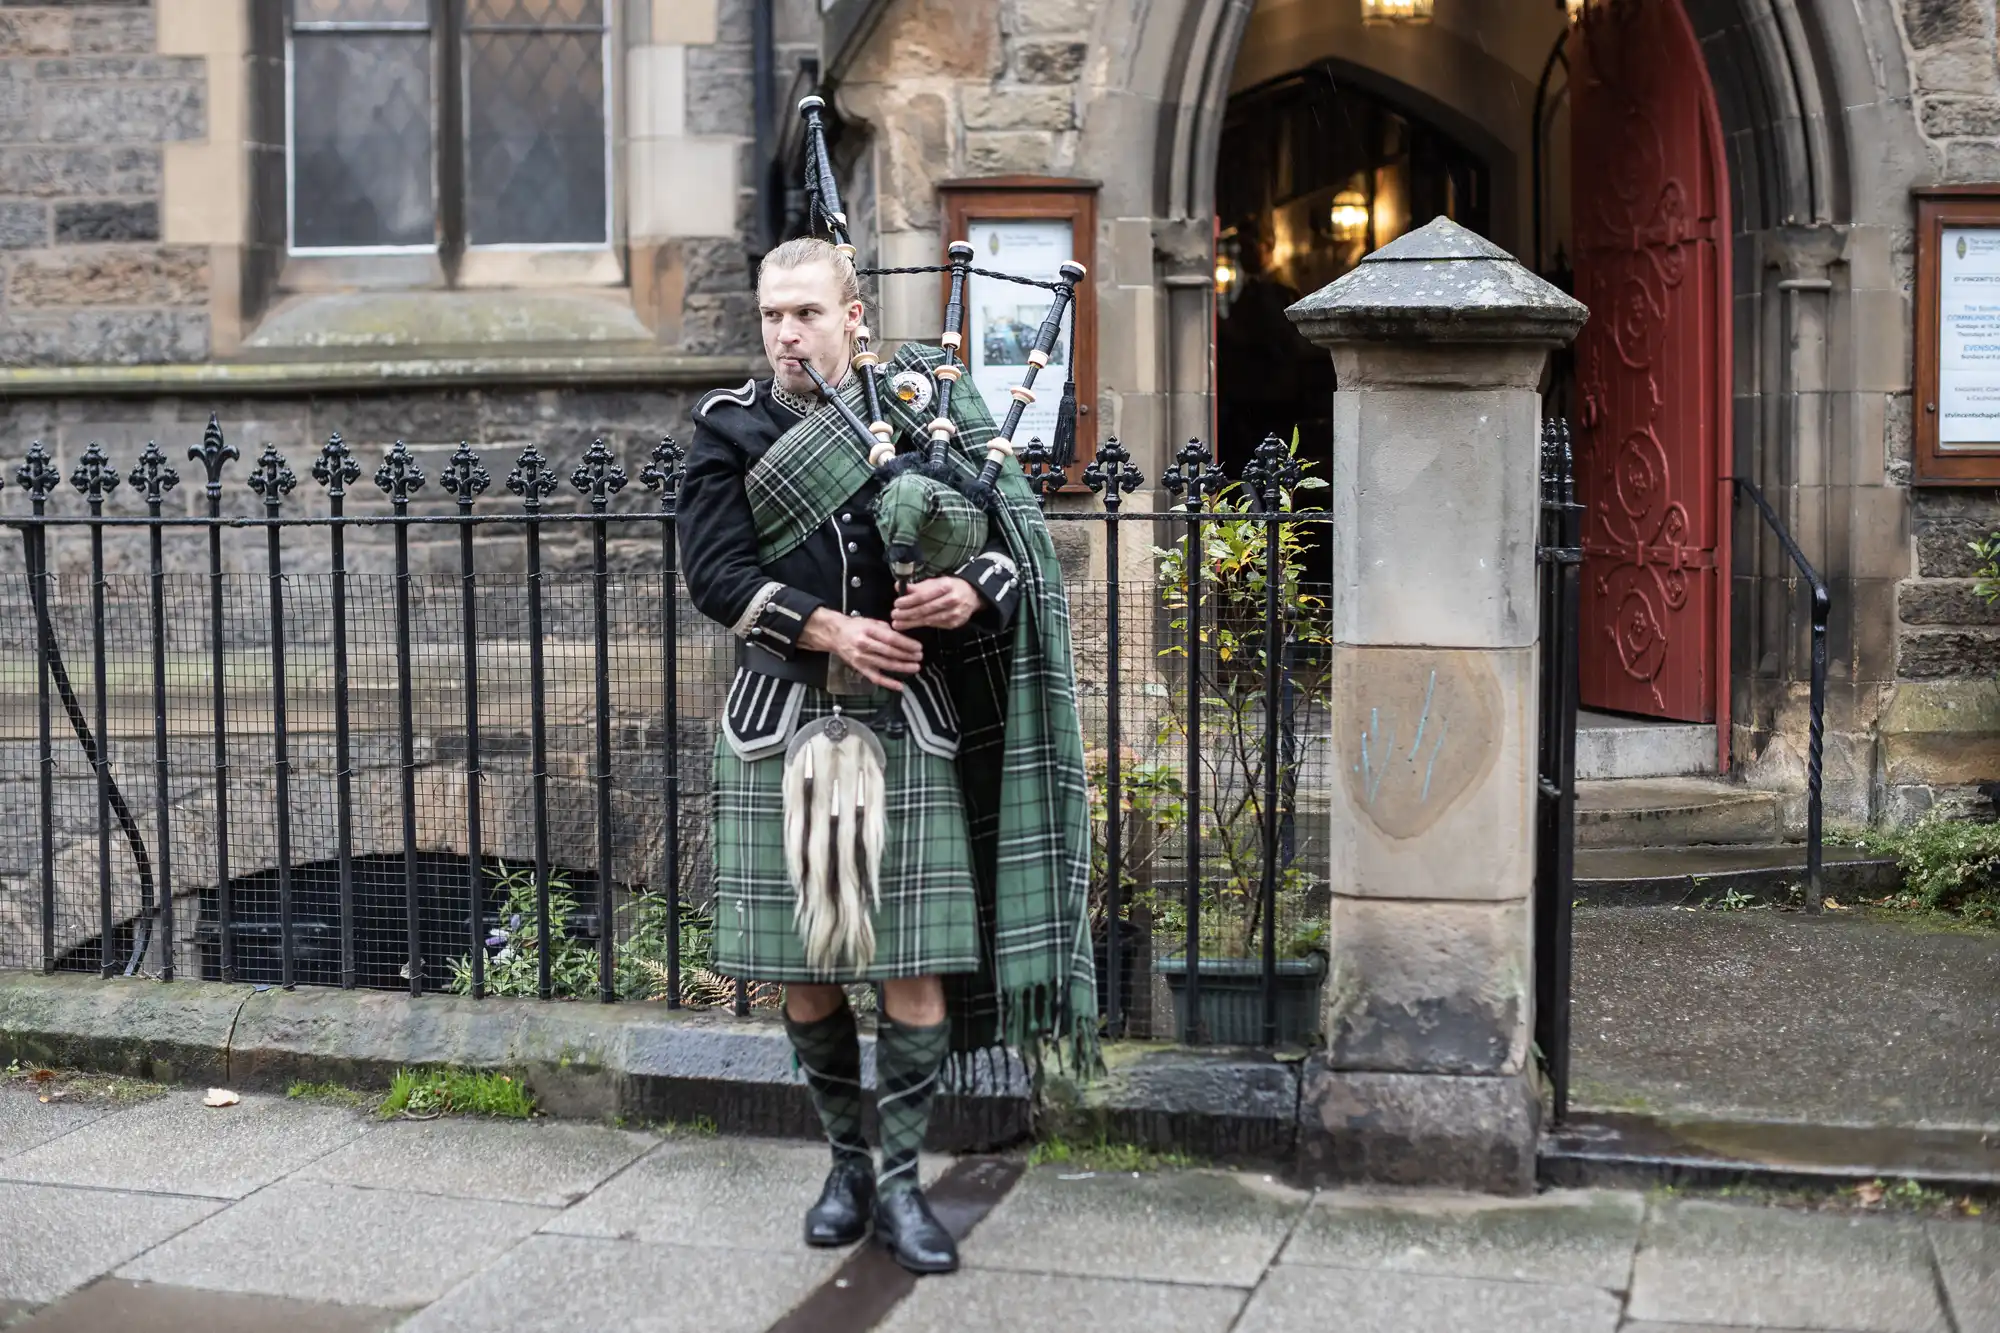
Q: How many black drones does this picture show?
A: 3